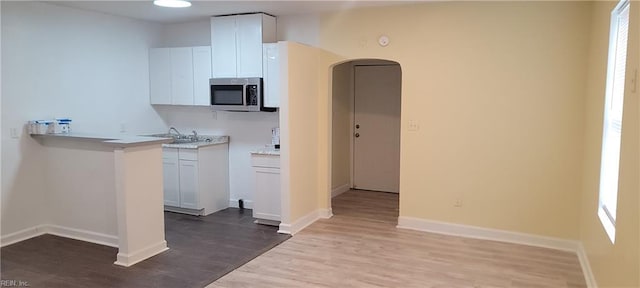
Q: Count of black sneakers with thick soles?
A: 0